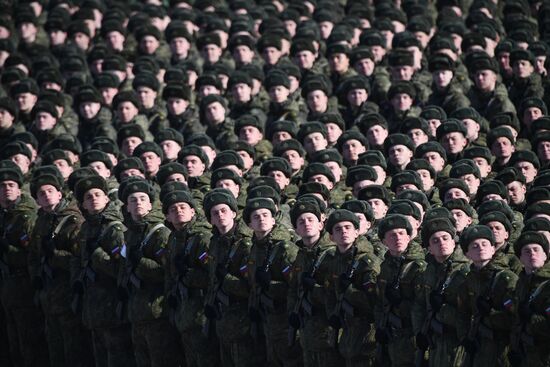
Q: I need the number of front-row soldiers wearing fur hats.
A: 13